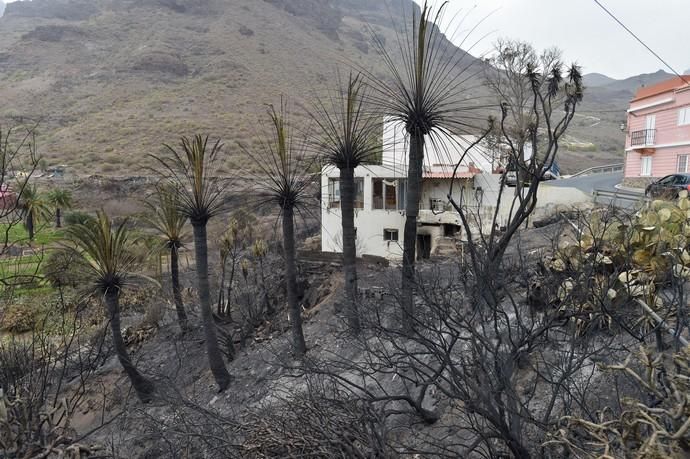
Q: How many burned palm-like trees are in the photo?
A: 6